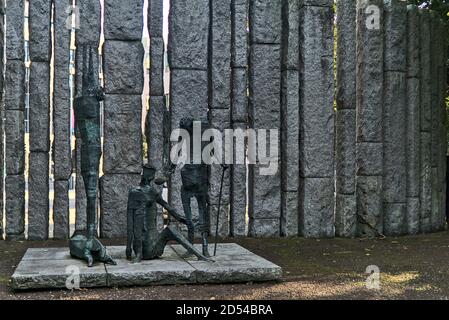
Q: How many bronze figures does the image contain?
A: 3